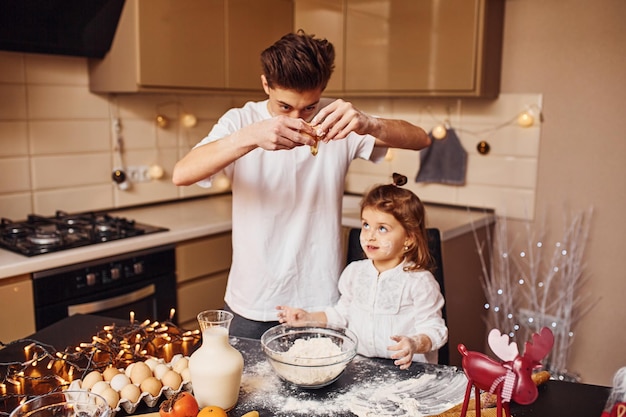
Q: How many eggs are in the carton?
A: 14